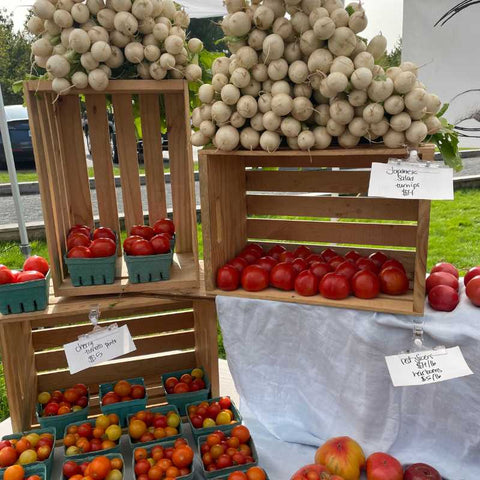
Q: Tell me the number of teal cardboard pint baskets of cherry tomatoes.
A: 12